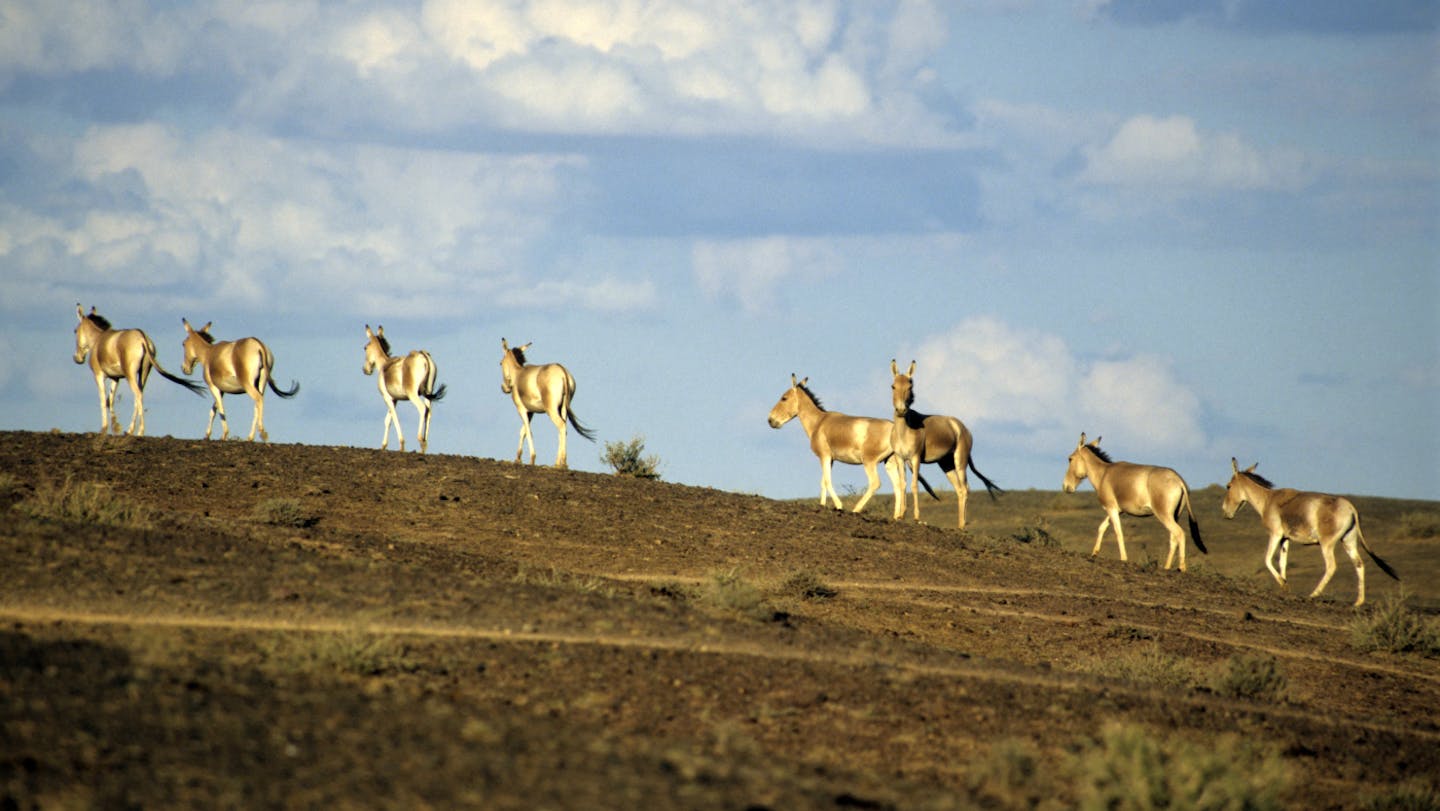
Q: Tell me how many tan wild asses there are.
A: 8